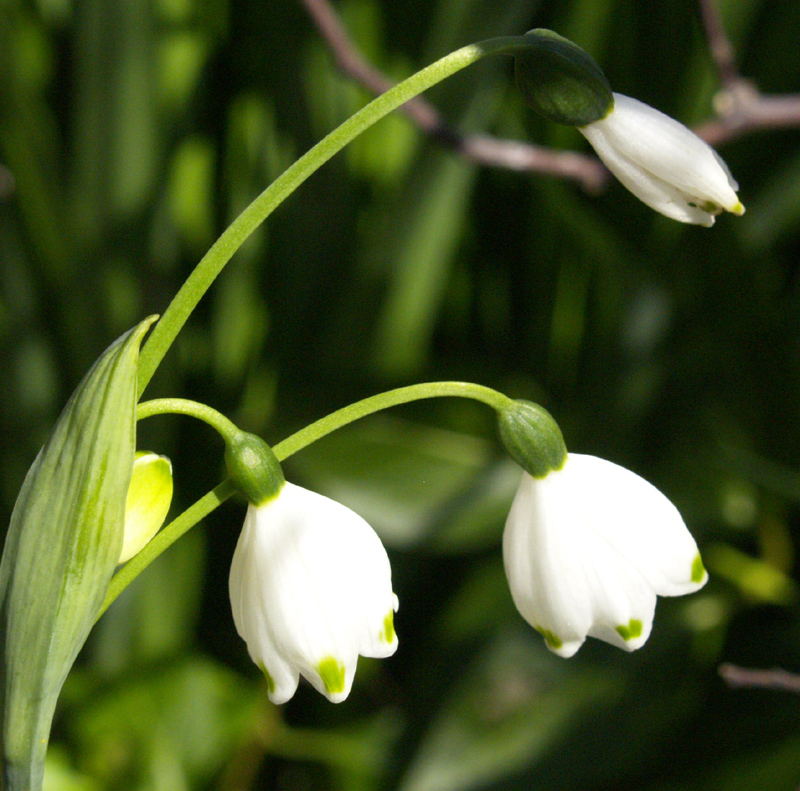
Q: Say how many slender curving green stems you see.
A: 3